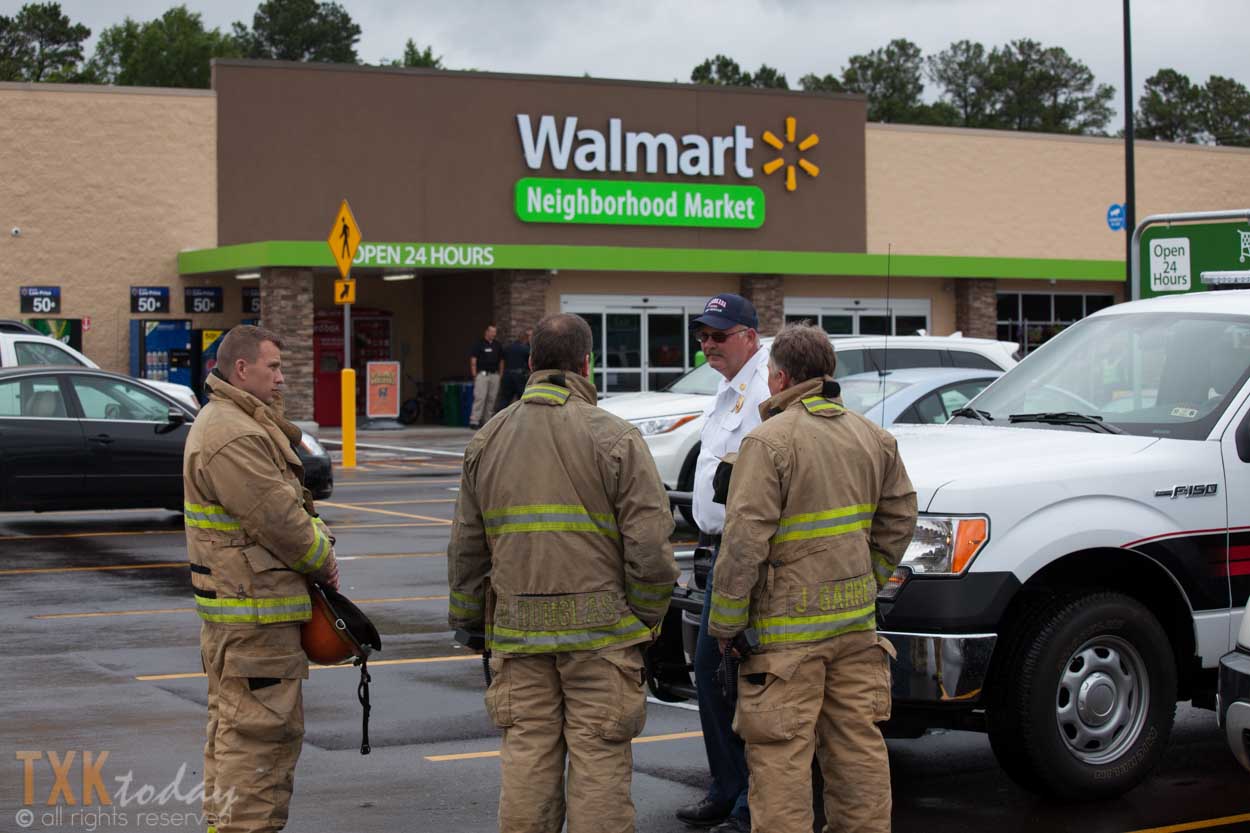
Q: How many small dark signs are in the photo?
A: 4